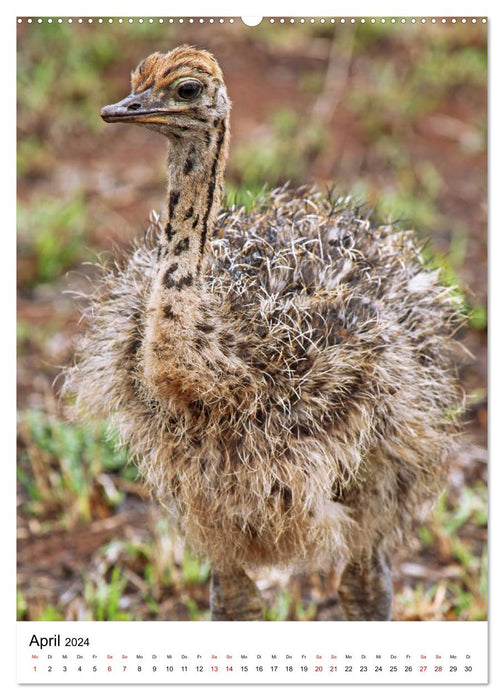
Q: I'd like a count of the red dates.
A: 9